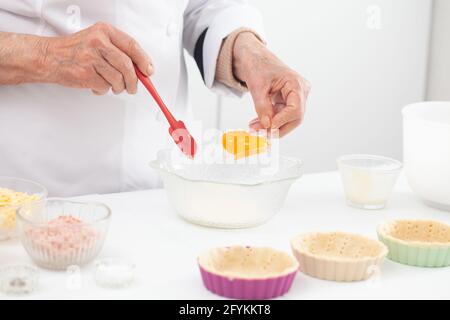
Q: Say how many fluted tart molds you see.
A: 3